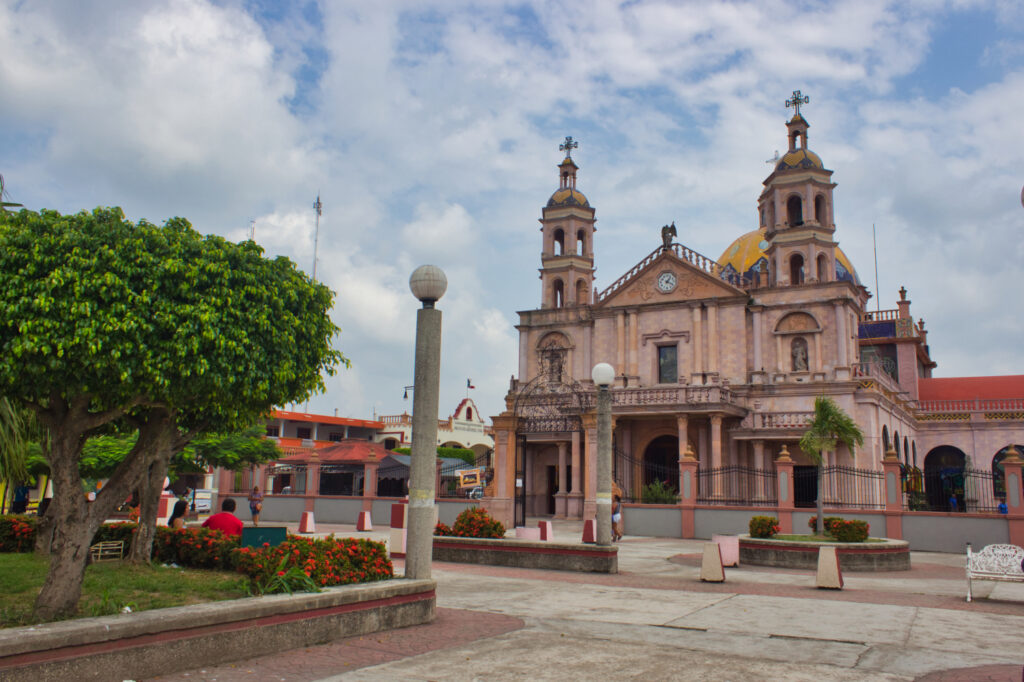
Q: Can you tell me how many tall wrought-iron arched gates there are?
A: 1